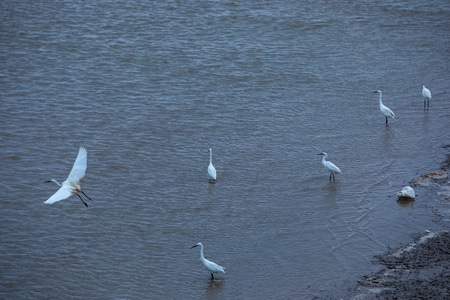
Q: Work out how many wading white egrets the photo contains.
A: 5